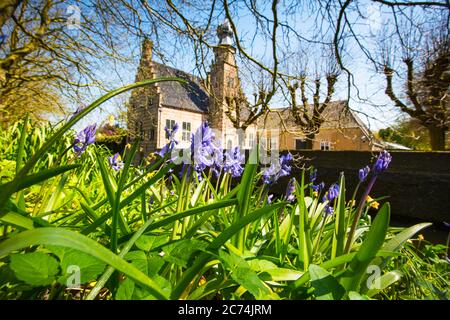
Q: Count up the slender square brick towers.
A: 1